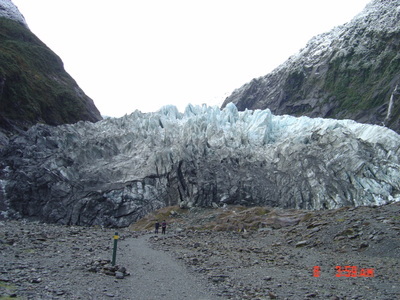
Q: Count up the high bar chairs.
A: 0